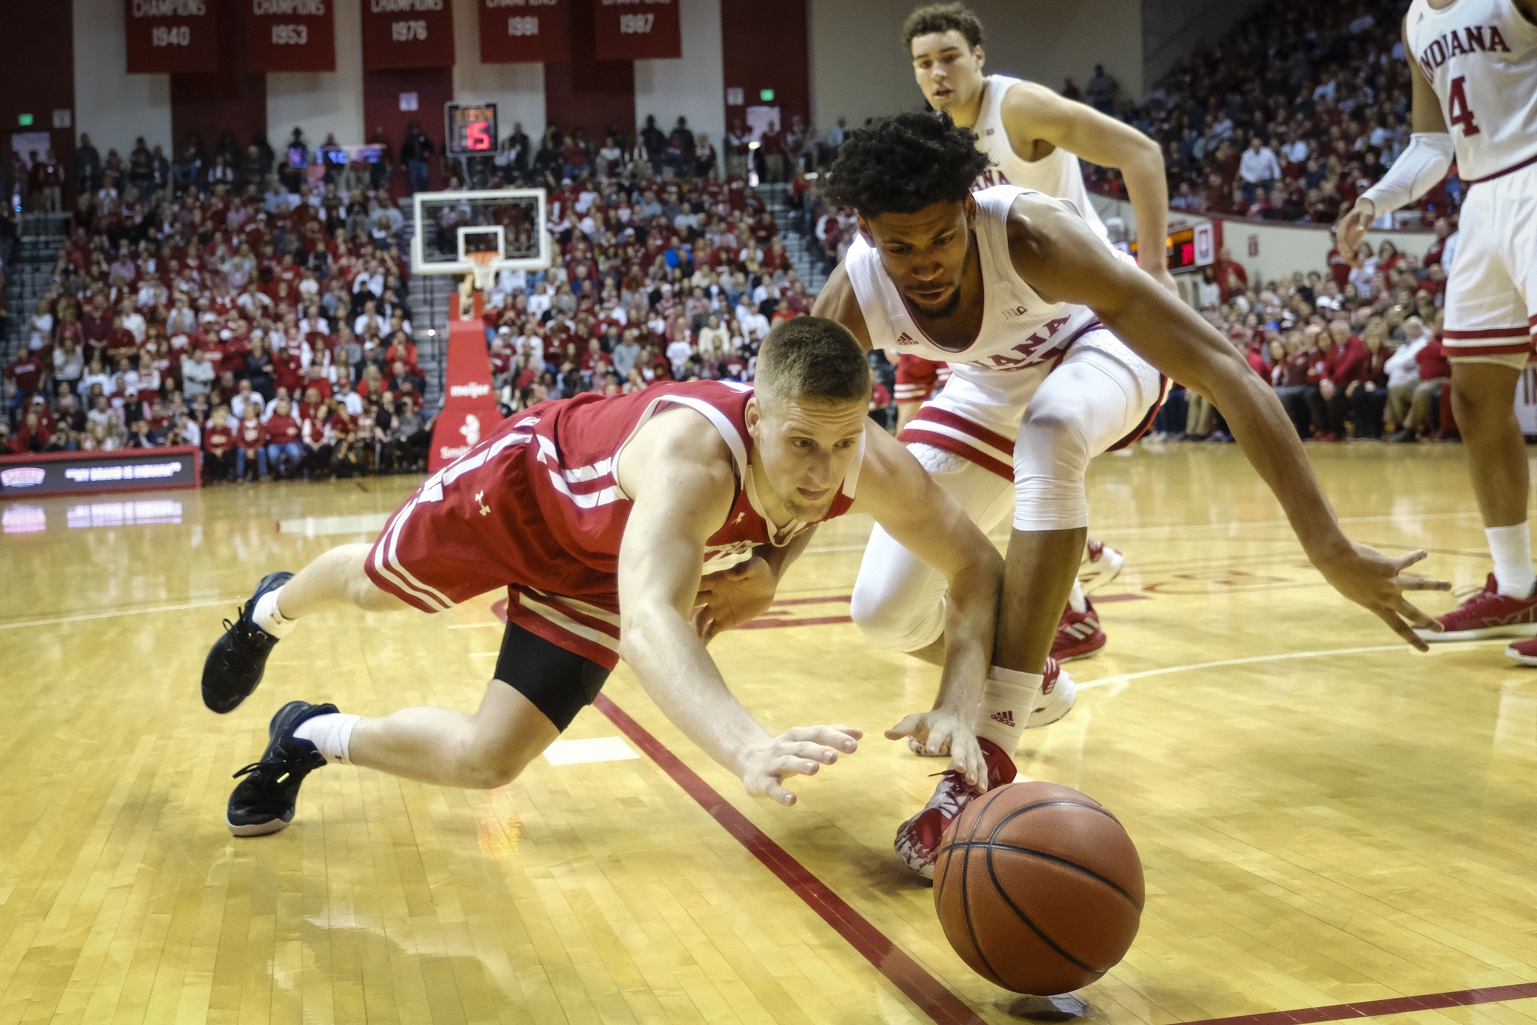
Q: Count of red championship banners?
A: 5